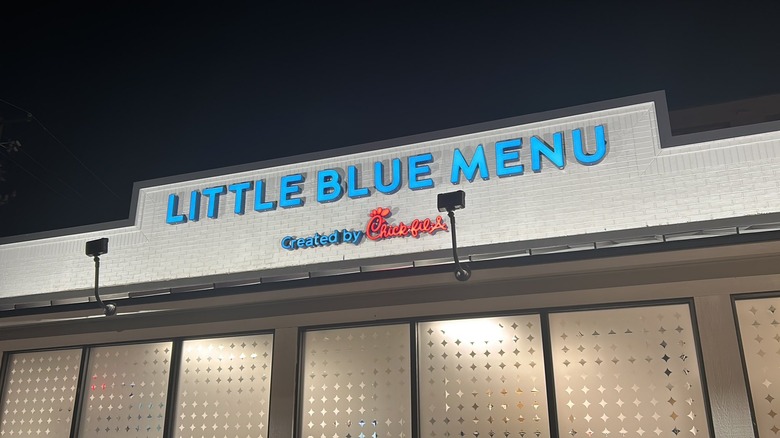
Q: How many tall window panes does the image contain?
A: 7